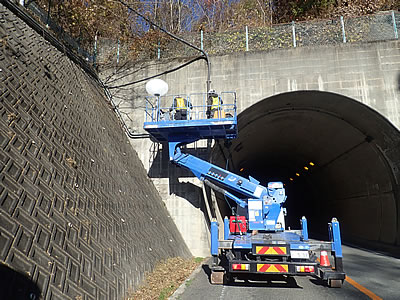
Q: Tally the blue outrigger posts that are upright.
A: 4